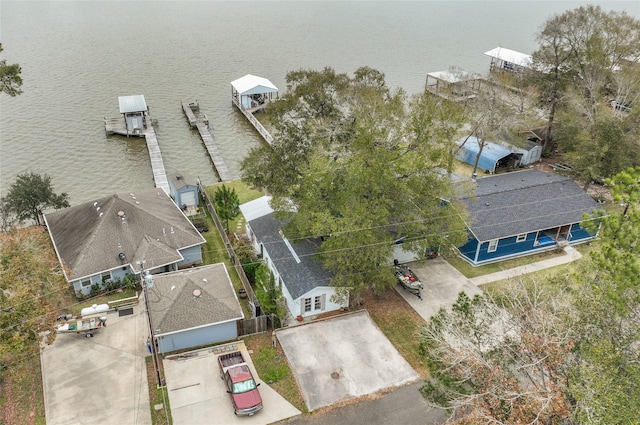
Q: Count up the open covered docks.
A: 4